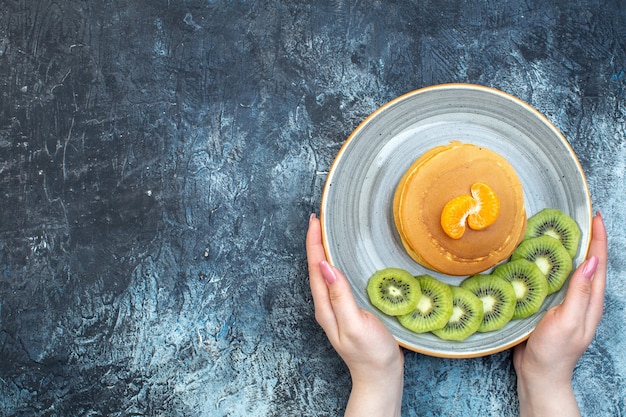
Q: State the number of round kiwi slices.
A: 7